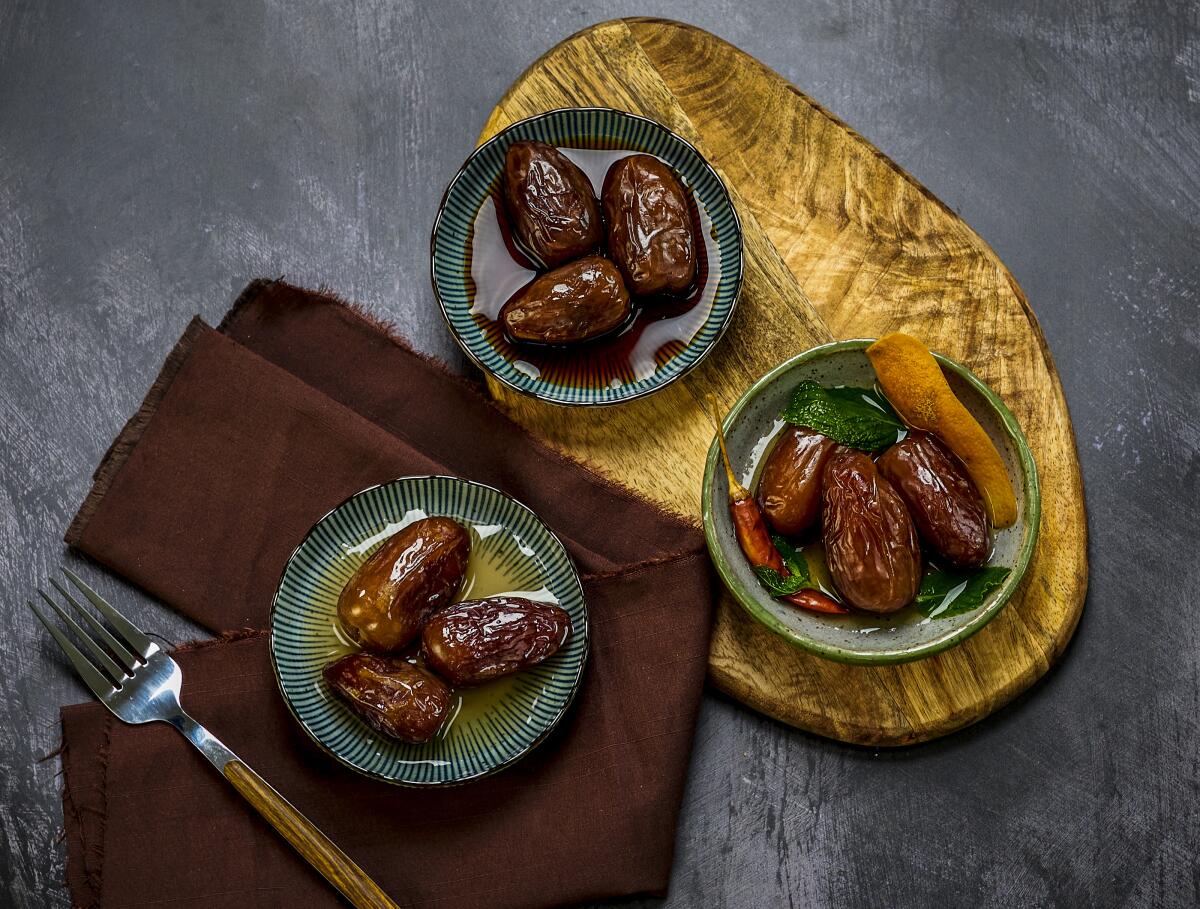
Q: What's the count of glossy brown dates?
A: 9